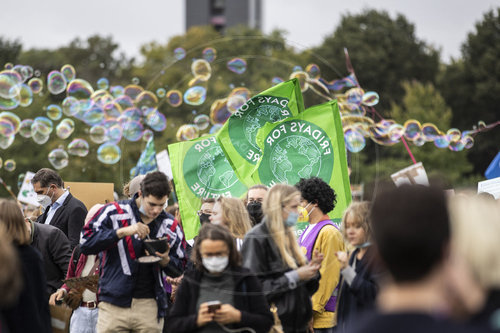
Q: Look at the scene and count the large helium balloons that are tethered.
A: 0